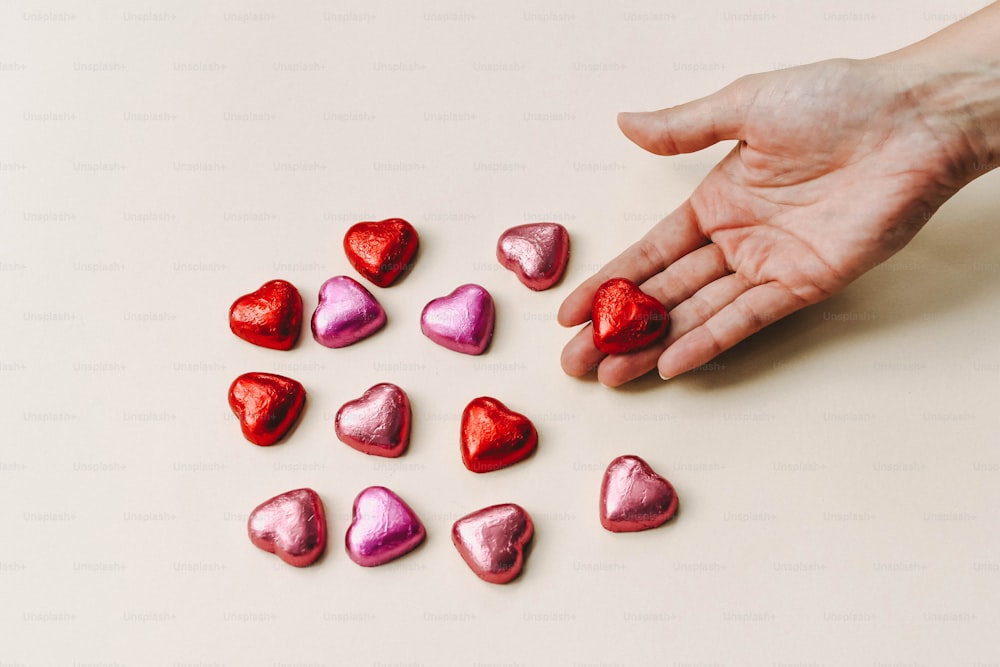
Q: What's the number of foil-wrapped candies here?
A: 13